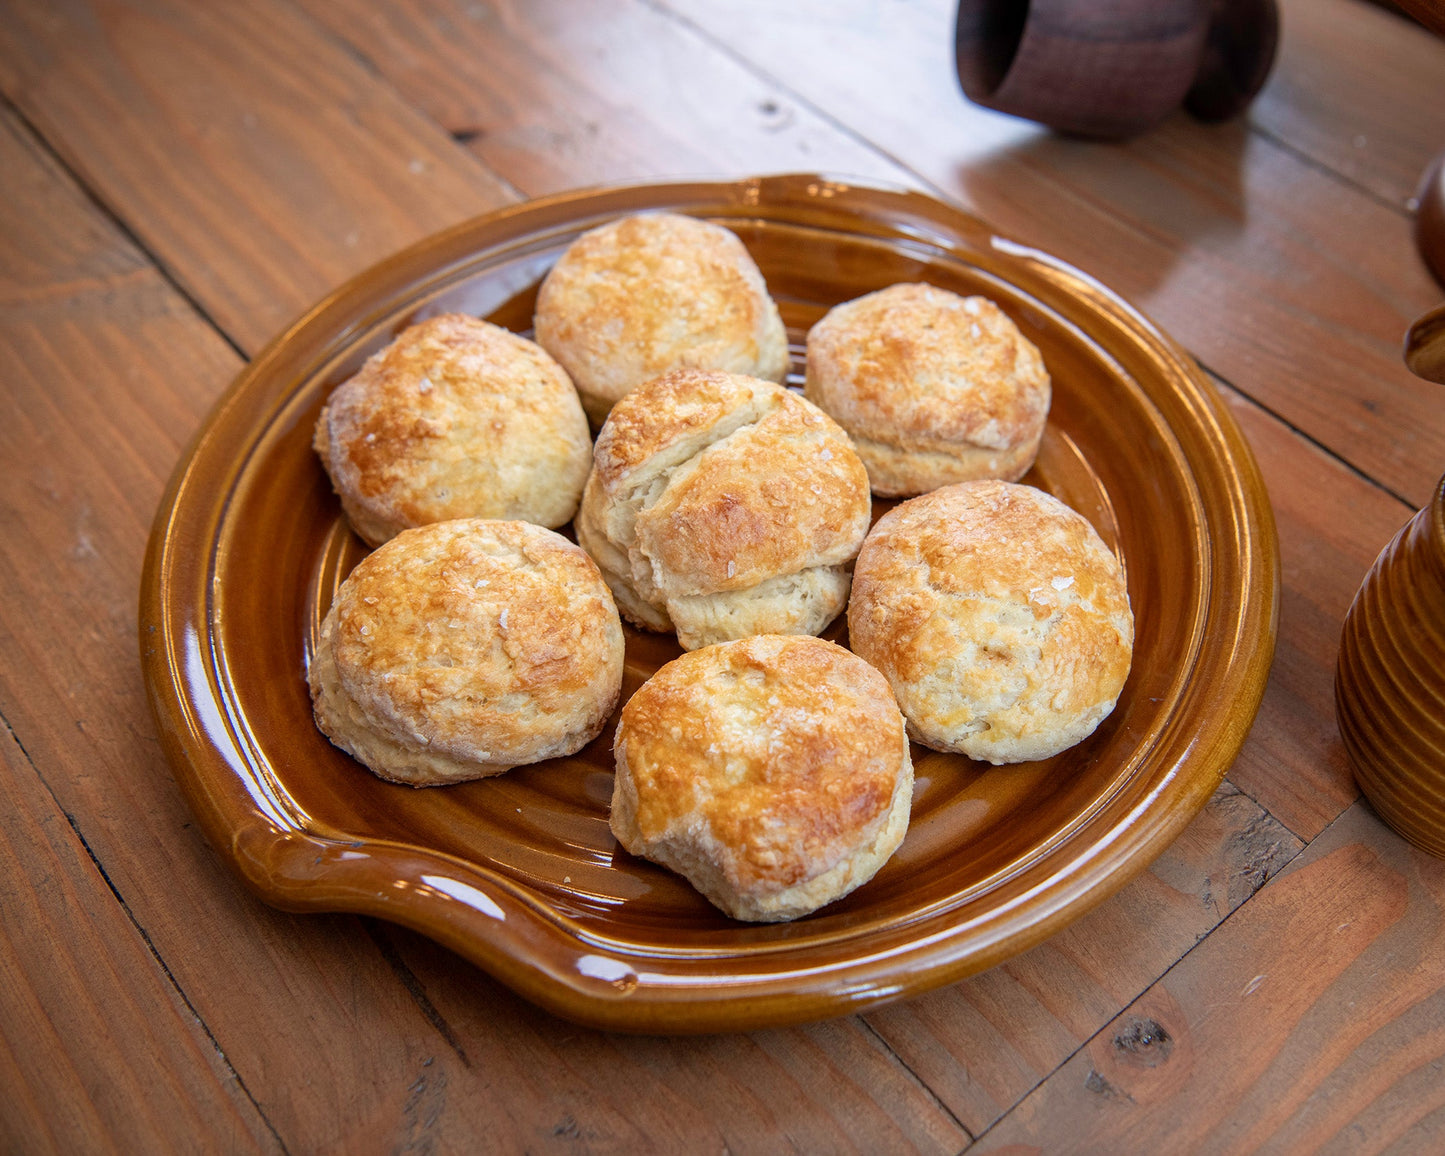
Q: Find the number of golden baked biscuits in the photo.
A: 7